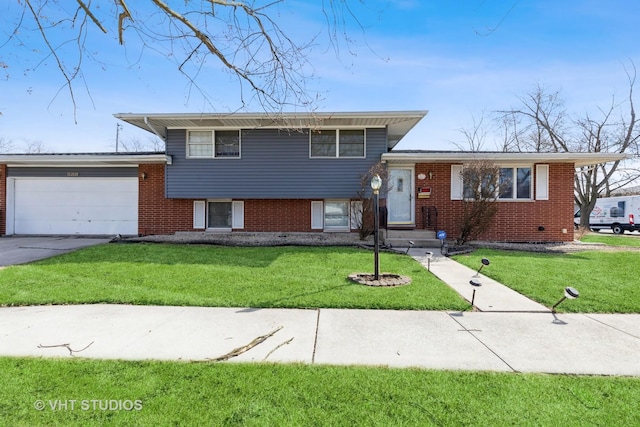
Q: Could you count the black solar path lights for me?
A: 5